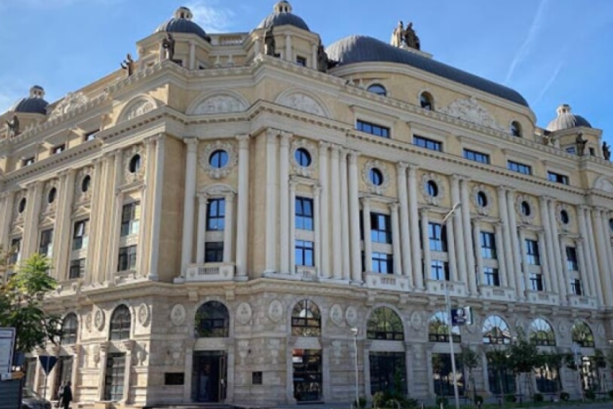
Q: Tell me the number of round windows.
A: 11